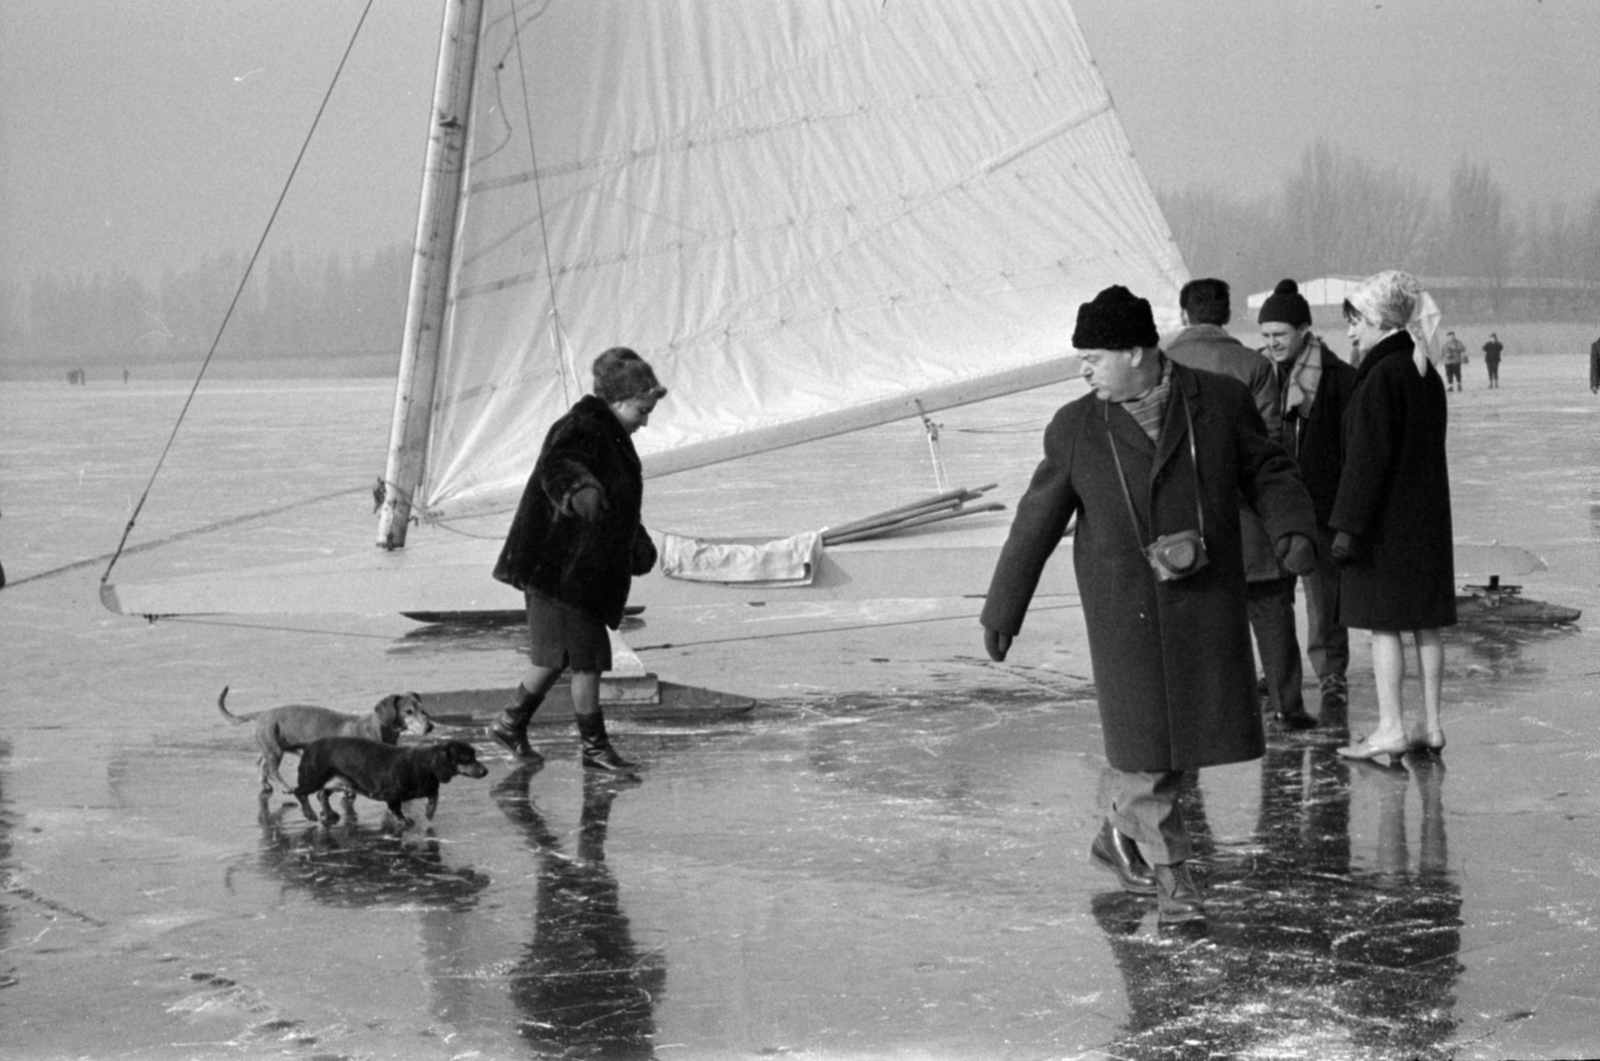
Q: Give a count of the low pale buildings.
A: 1